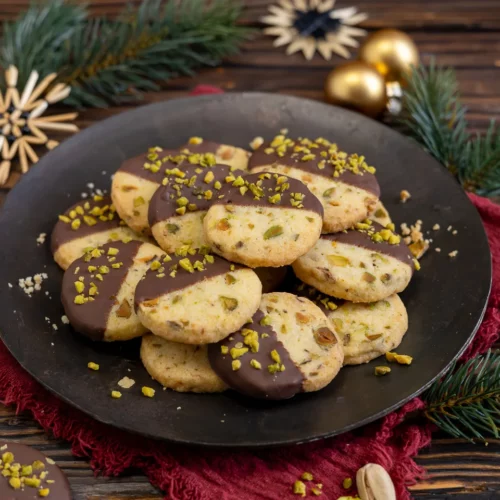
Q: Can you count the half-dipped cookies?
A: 11